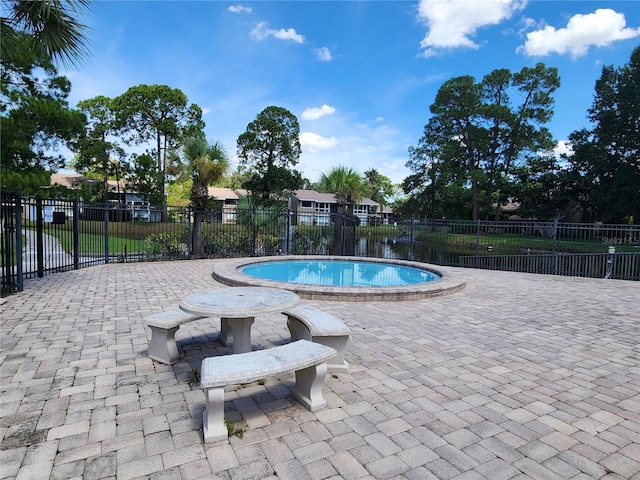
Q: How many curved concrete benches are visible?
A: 3